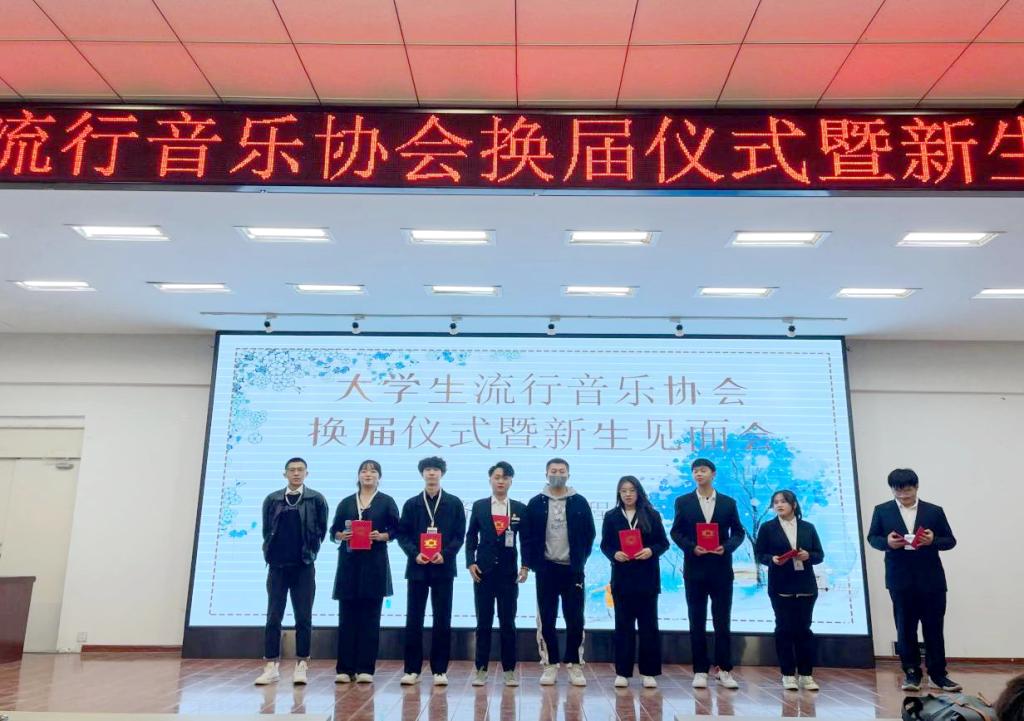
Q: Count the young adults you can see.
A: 9